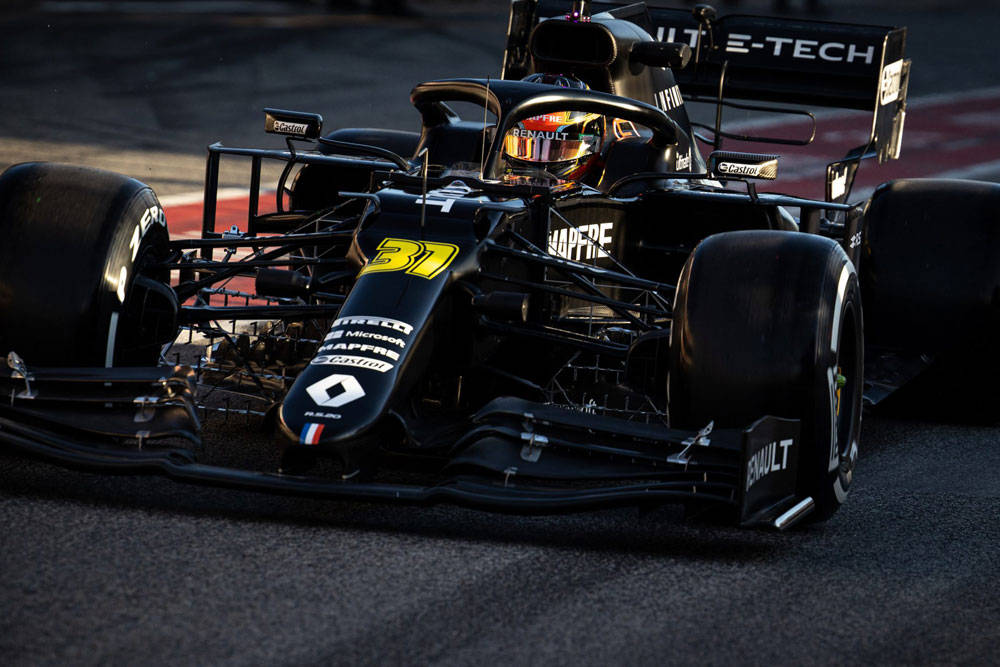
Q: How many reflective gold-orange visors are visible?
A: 1